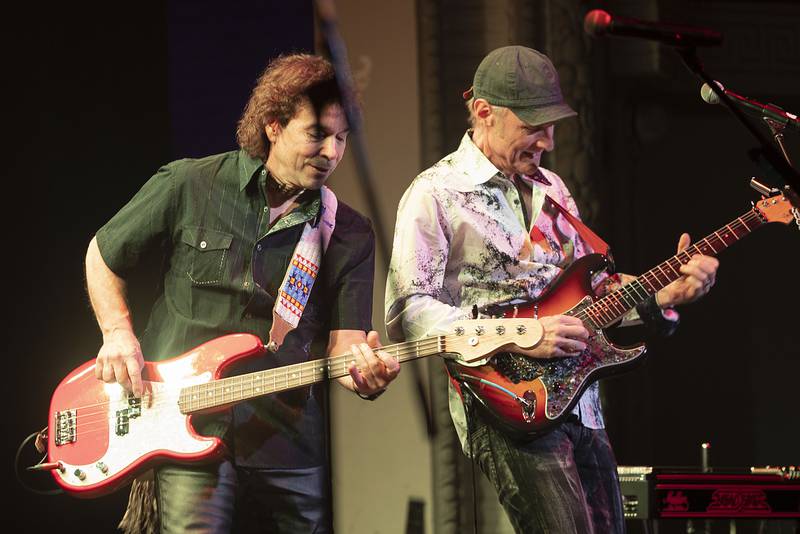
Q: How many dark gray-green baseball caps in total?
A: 1